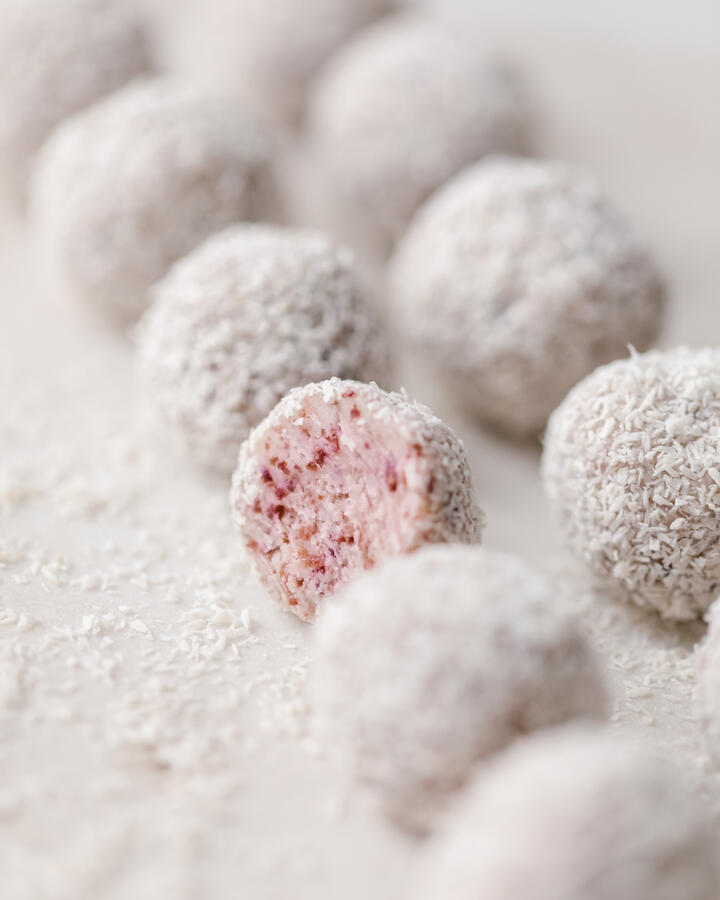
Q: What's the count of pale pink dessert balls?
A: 11